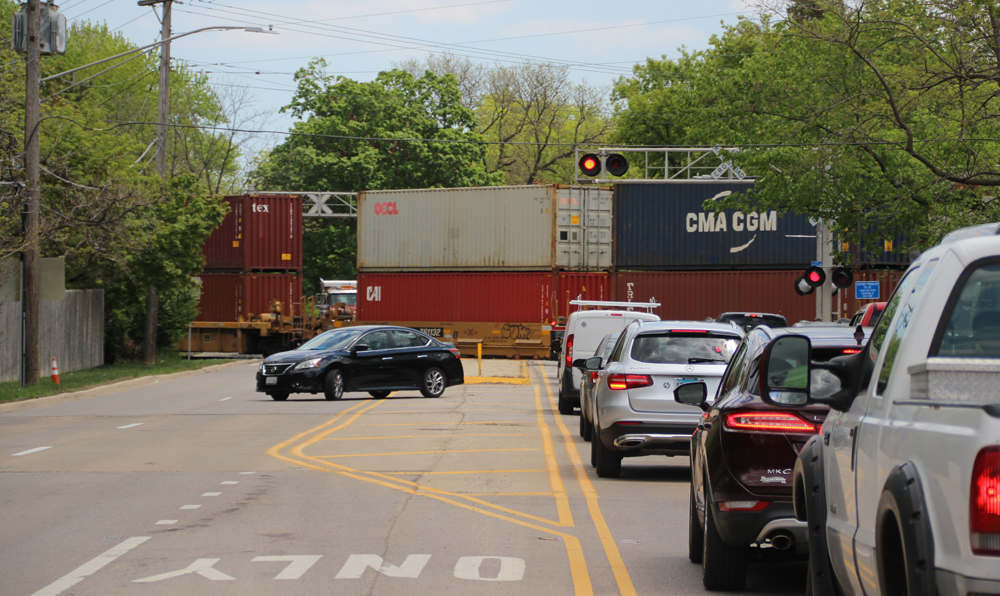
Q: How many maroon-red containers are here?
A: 4